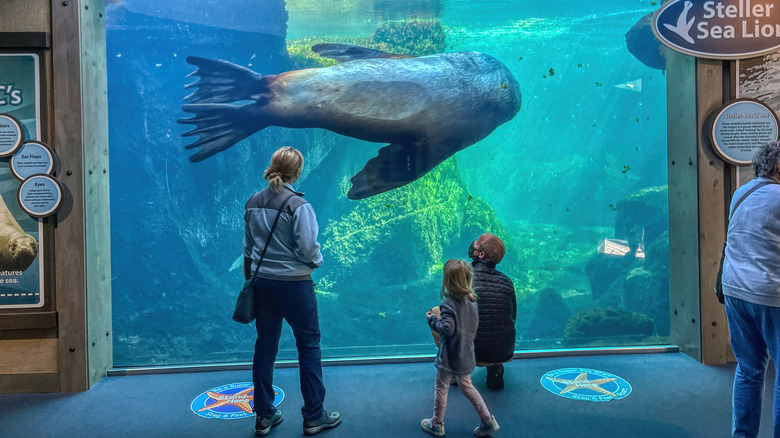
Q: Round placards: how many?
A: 4